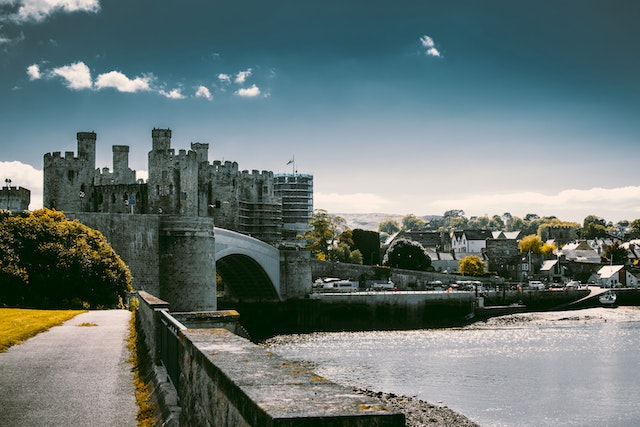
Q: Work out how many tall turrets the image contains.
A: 4